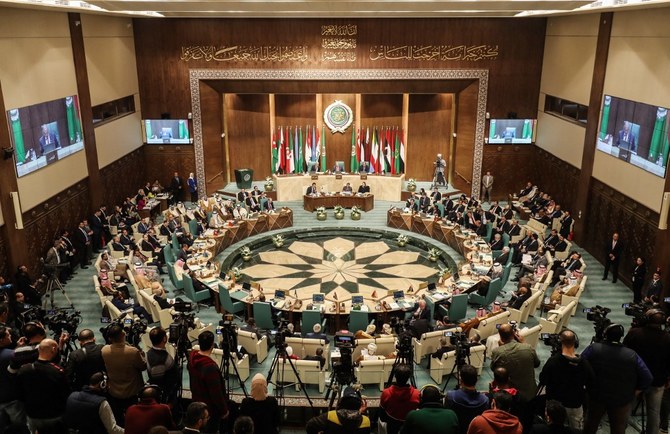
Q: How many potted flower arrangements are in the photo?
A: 11